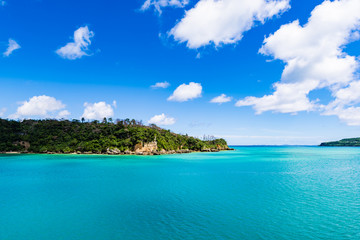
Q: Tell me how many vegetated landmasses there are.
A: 2